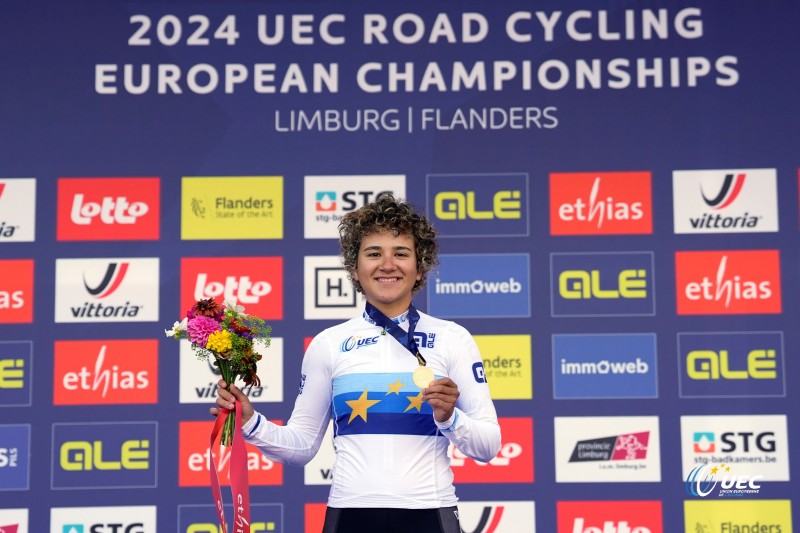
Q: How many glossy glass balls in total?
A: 0